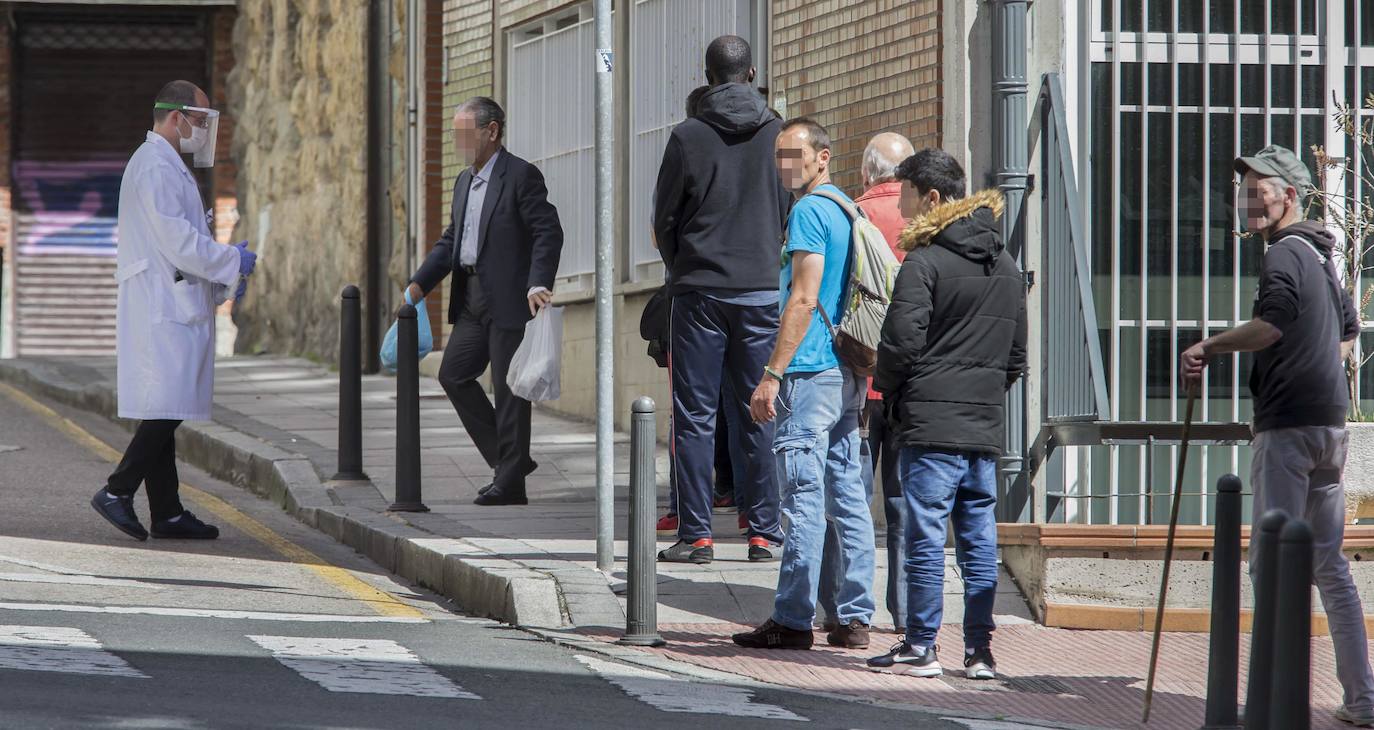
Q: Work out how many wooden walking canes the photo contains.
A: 1